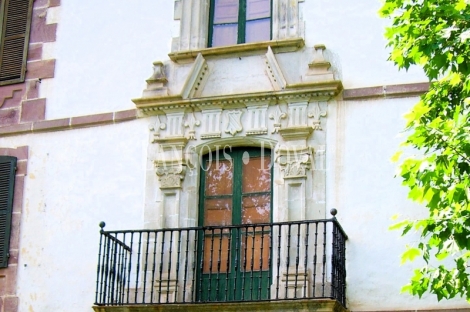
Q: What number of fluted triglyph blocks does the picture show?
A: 4